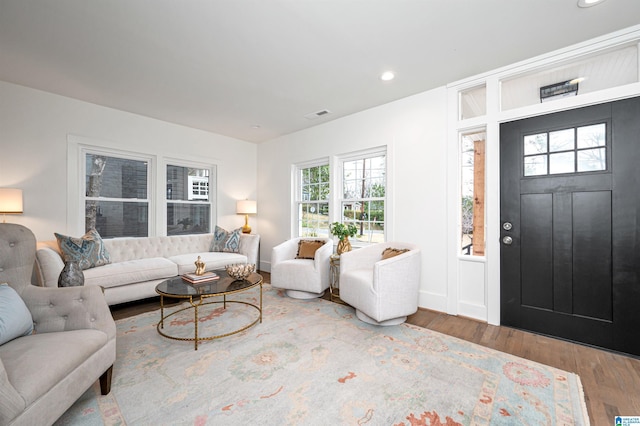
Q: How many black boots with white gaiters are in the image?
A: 0